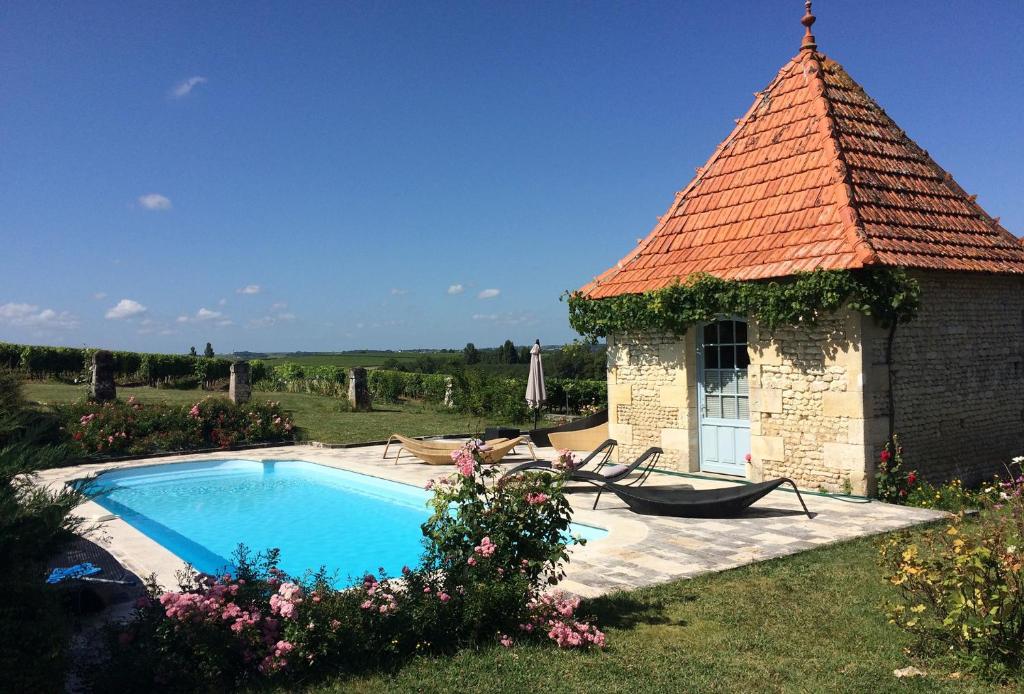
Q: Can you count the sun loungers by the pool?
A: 5